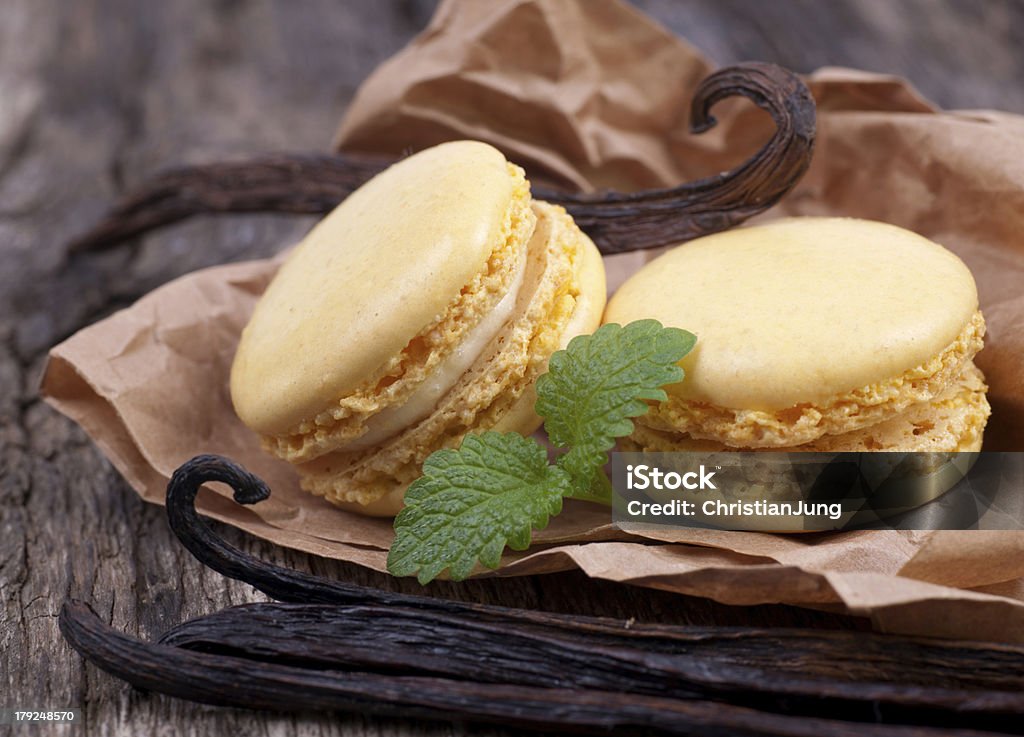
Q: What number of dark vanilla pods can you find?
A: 4